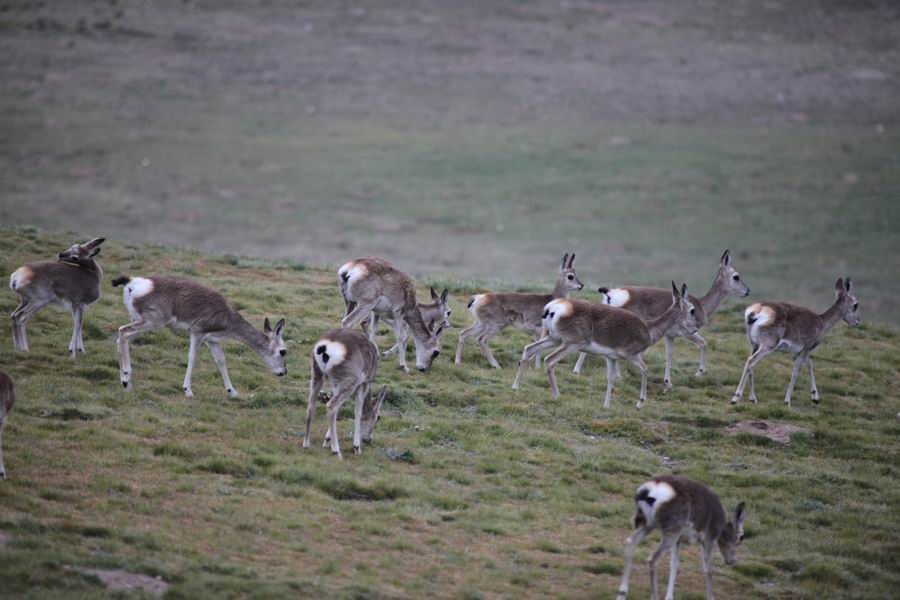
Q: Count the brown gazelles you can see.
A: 11